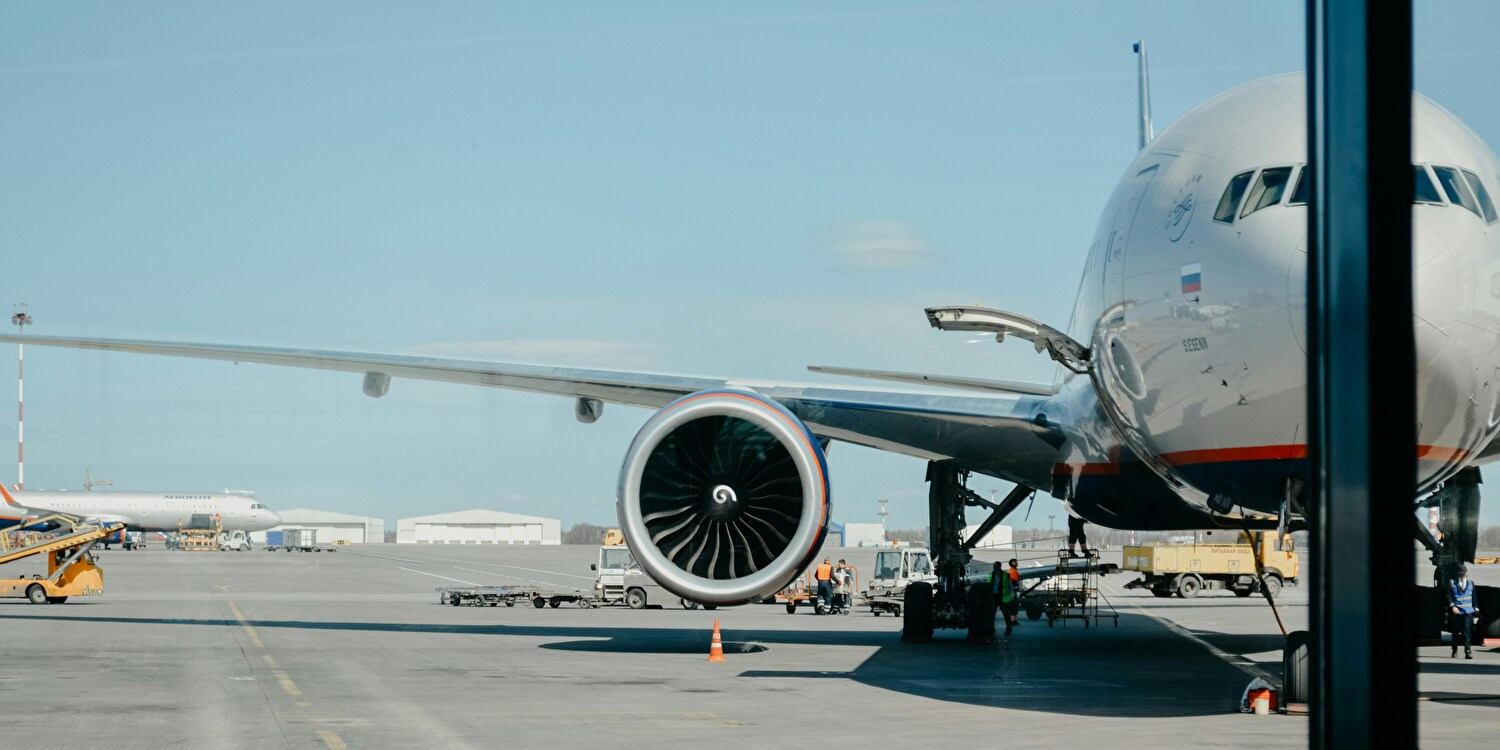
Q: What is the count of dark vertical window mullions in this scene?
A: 1